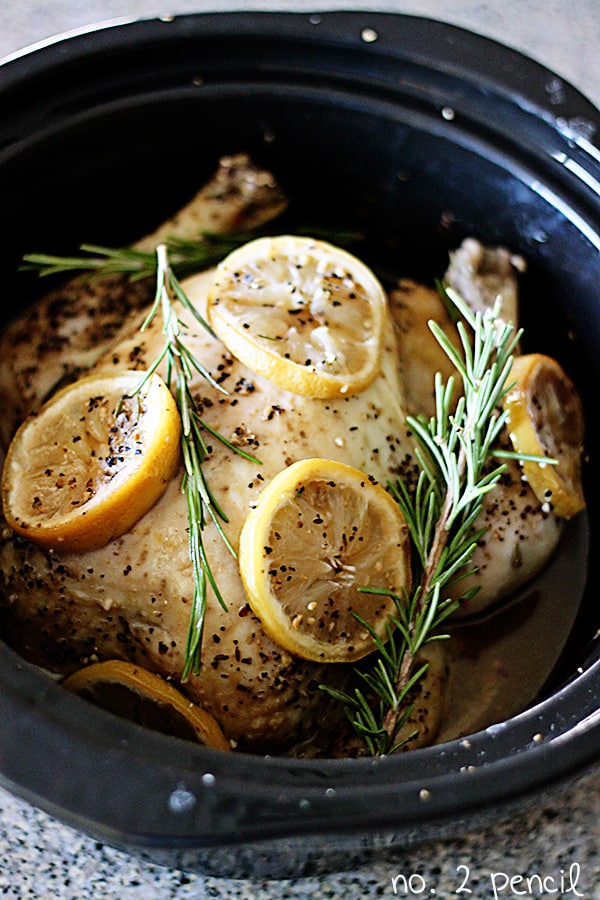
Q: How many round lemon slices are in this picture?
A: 5